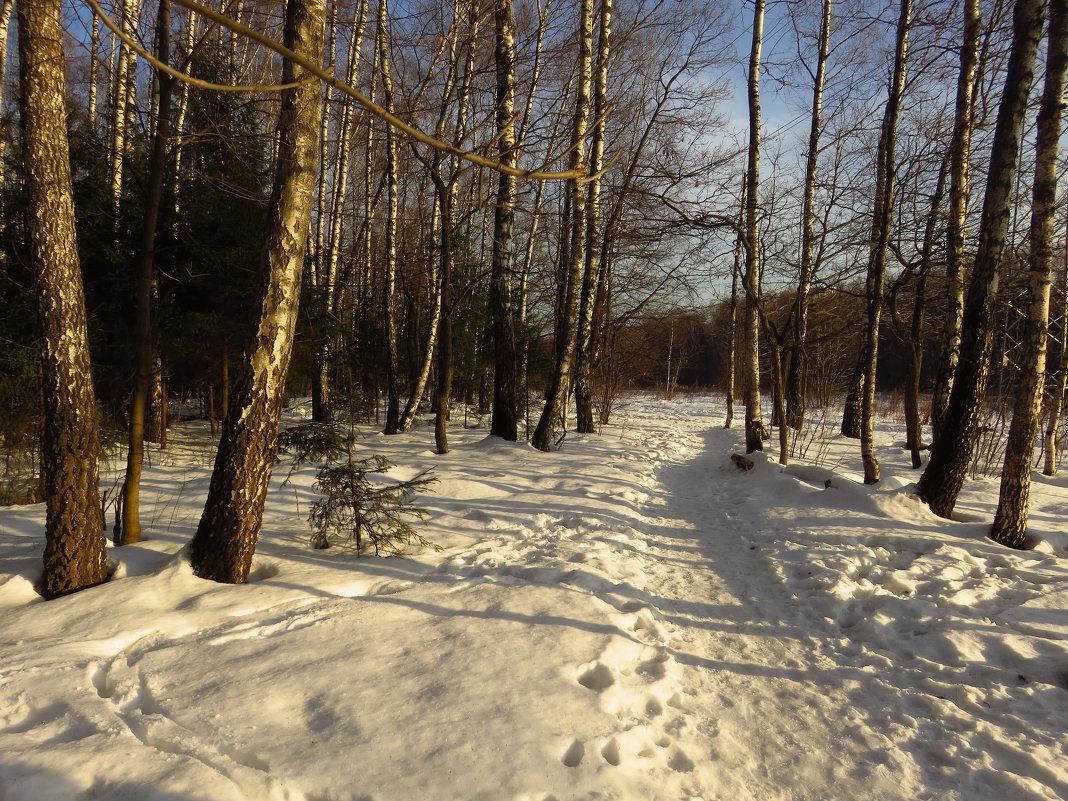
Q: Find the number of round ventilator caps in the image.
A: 0